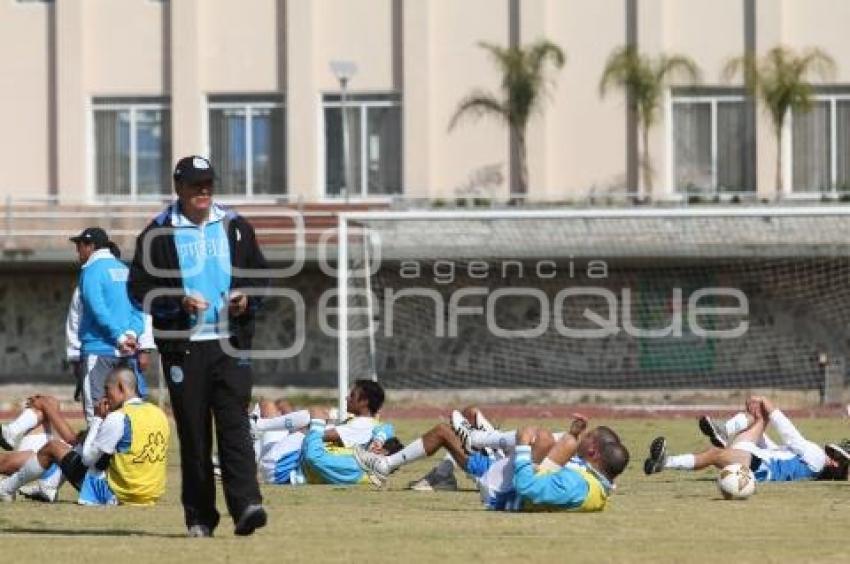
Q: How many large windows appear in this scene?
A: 5